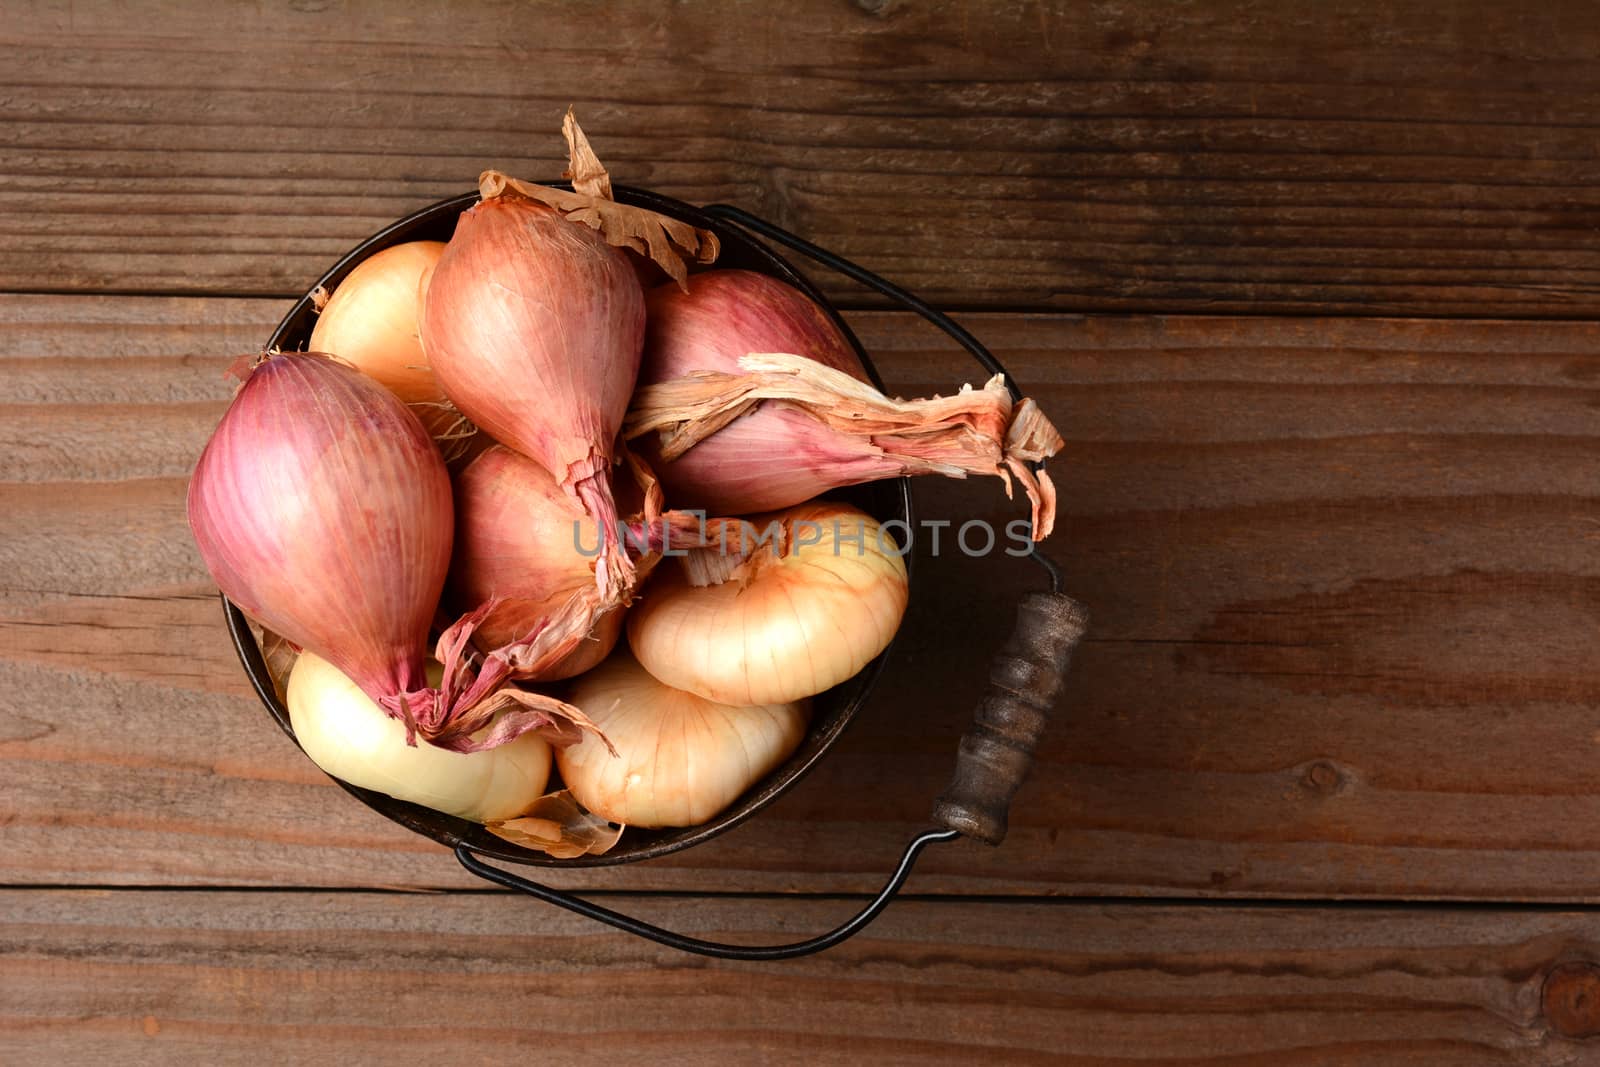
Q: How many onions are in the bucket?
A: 8